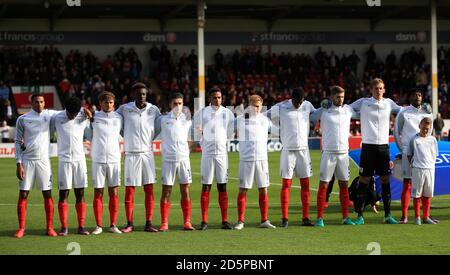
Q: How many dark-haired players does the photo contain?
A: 7